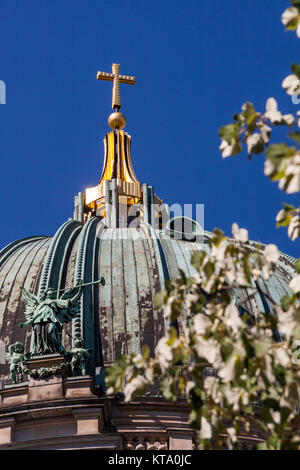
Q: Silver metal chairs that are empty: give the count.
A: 0